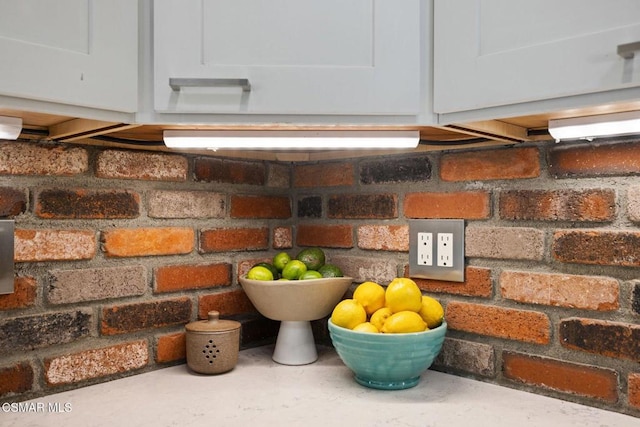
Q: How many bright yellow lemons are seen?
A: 7